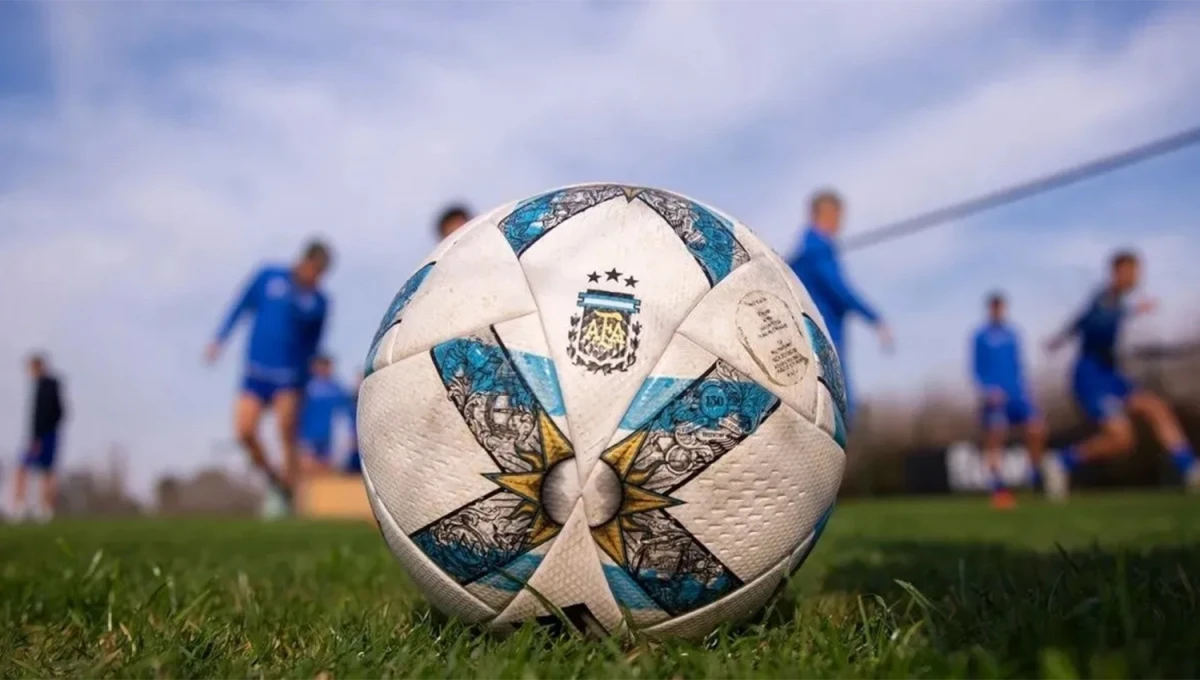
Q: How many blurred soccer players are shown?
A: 7